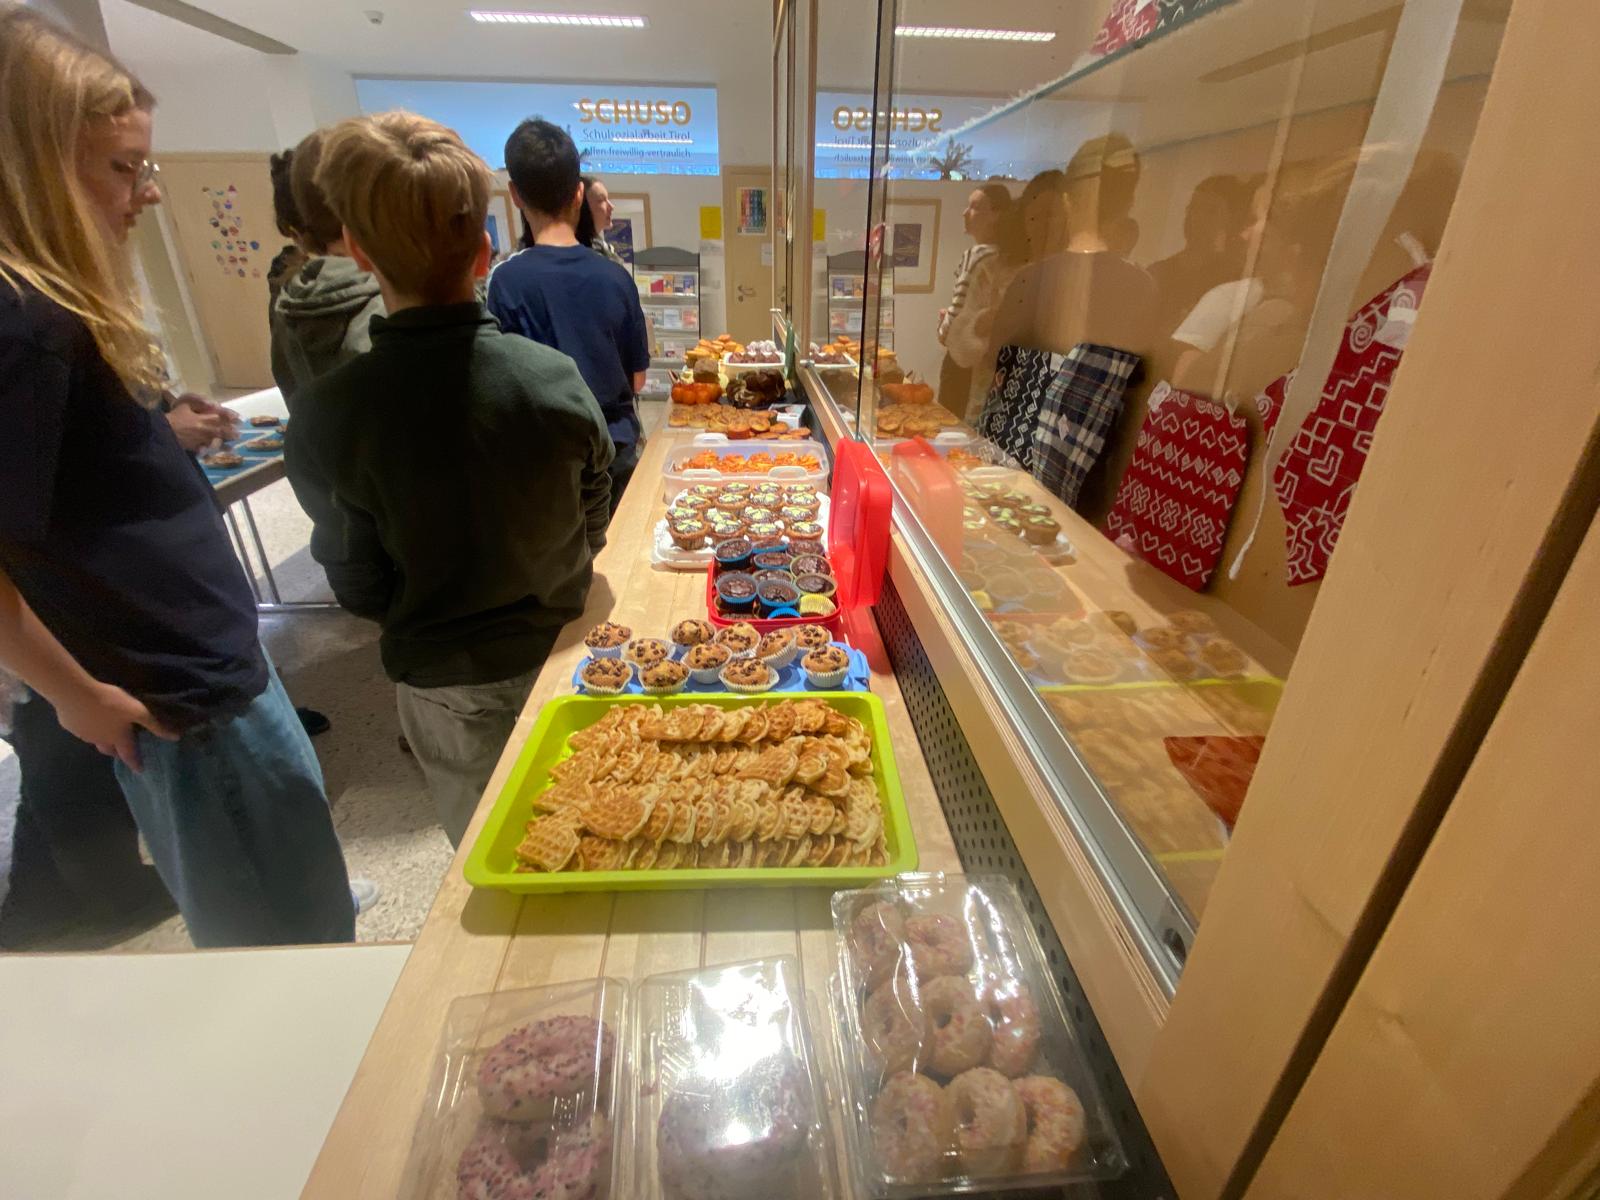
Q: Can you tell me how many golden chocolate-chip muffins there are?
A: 11